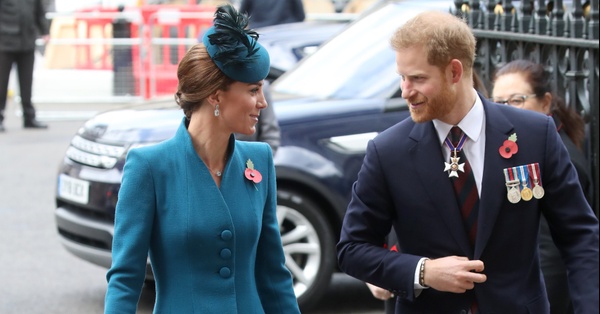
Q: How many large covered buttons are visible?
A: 3